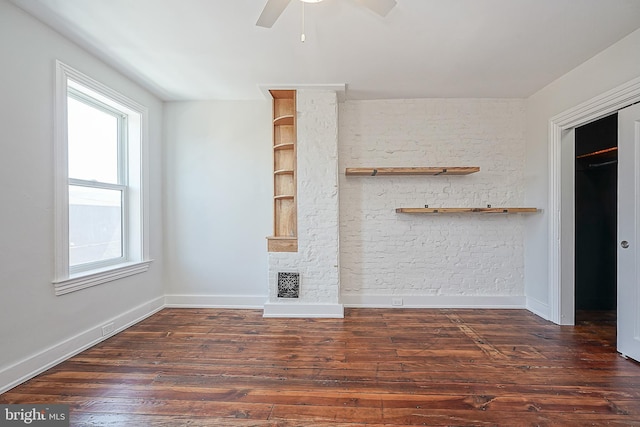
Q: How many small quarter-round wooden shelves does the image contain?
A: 4